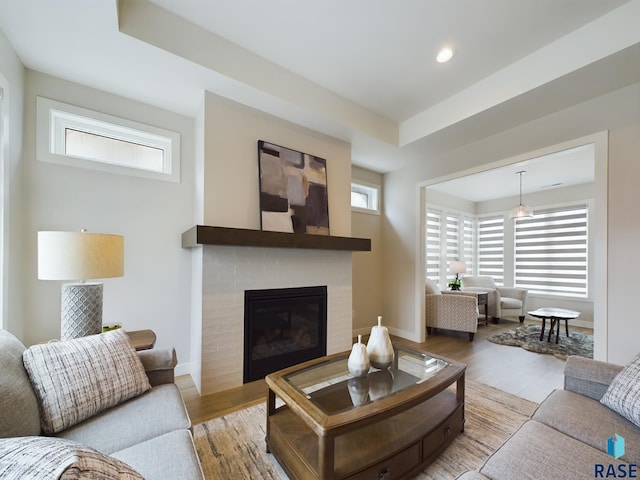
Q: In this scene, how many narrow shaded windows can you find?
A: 4